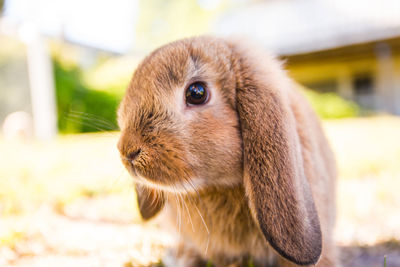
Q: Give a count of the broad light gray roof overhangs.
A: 1